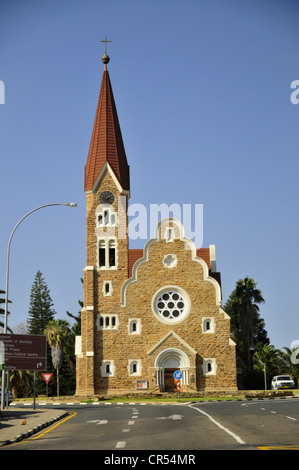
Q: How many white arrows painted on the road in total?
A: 2